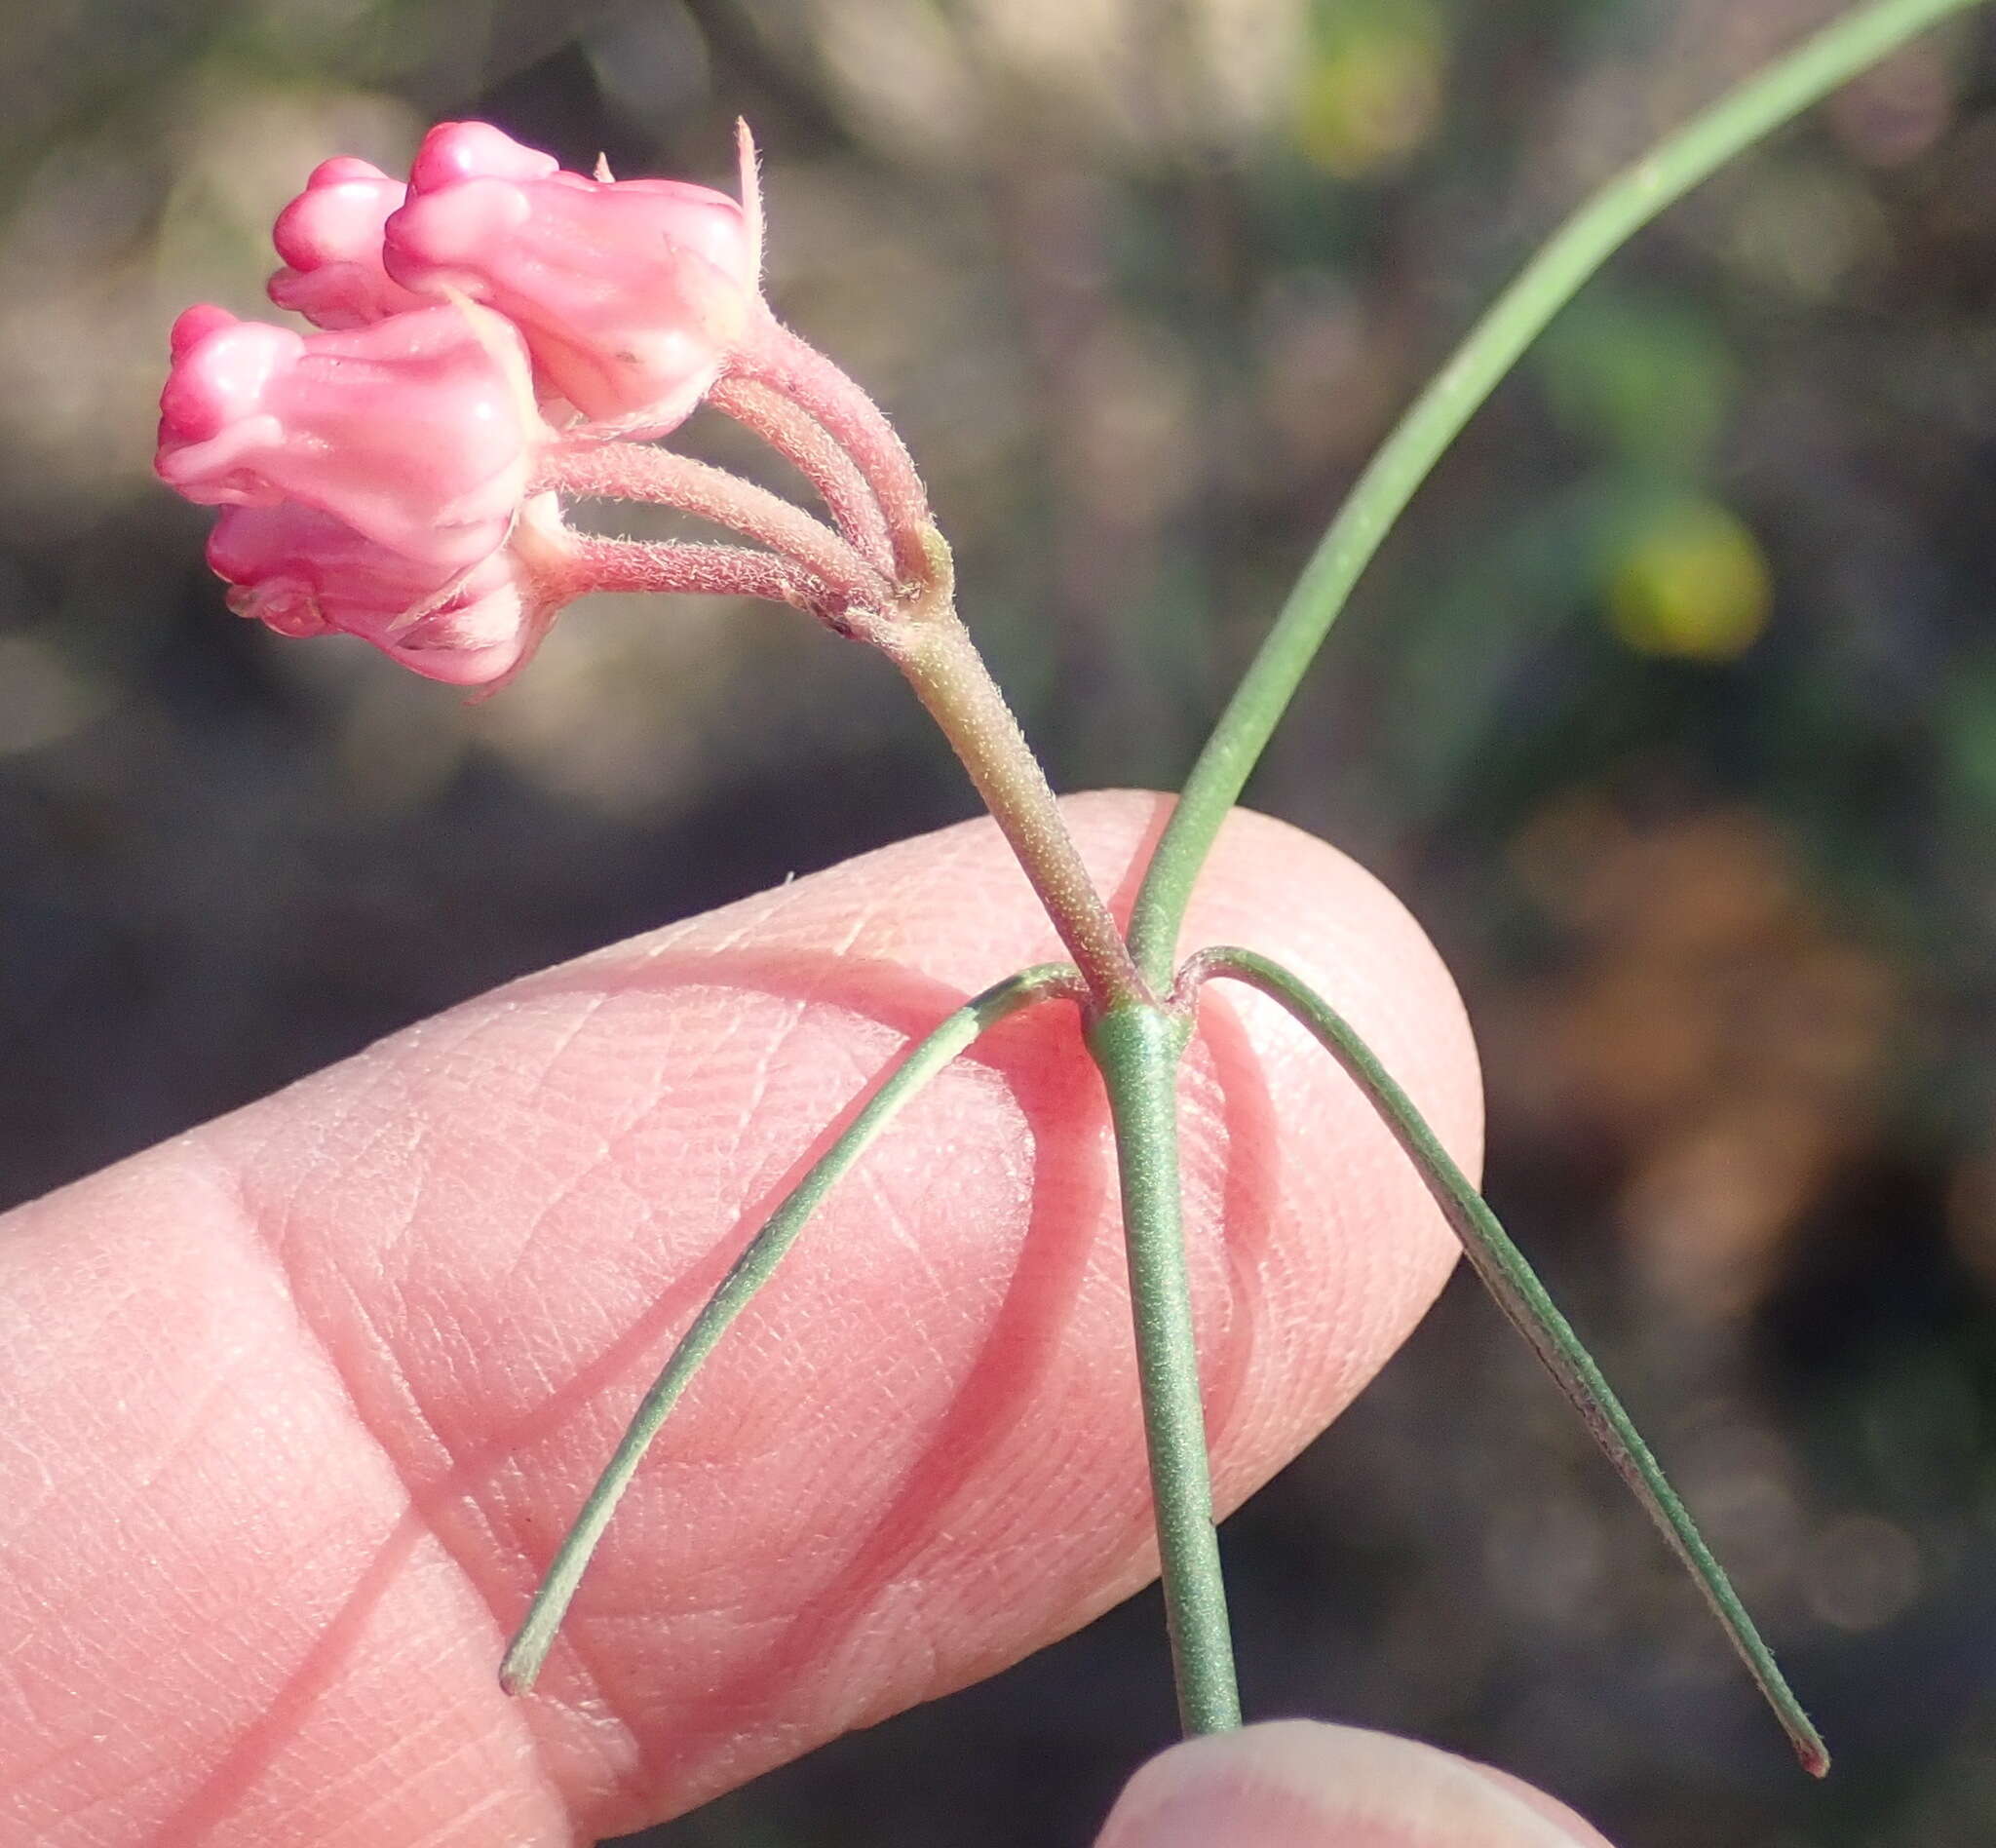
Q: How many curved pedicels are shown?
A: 4